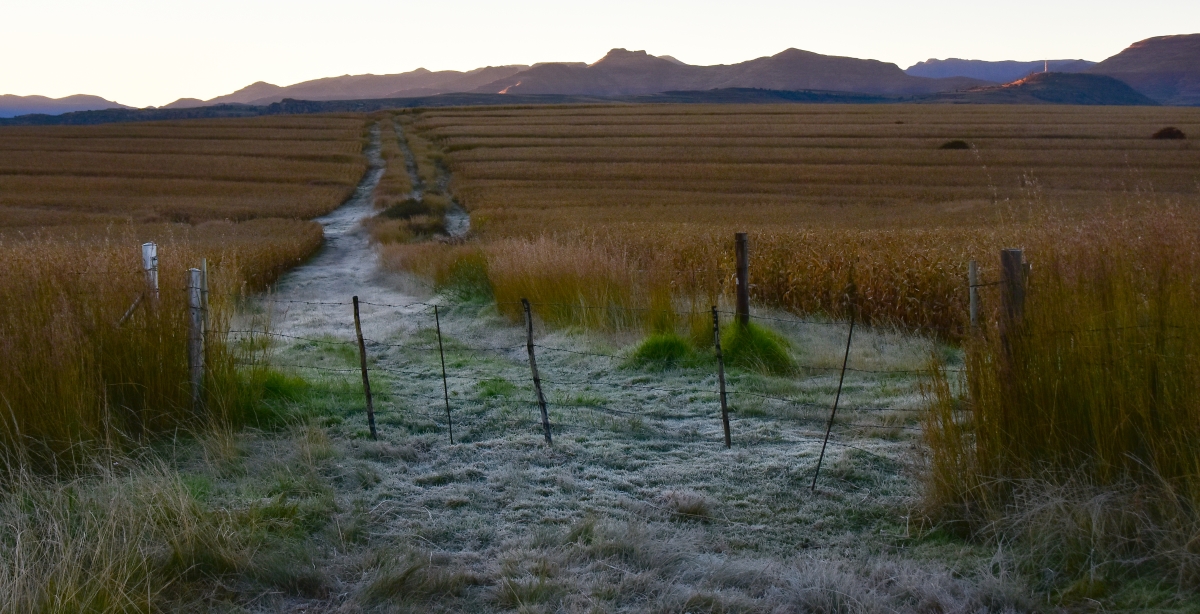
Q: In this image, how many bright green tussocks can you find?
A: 2